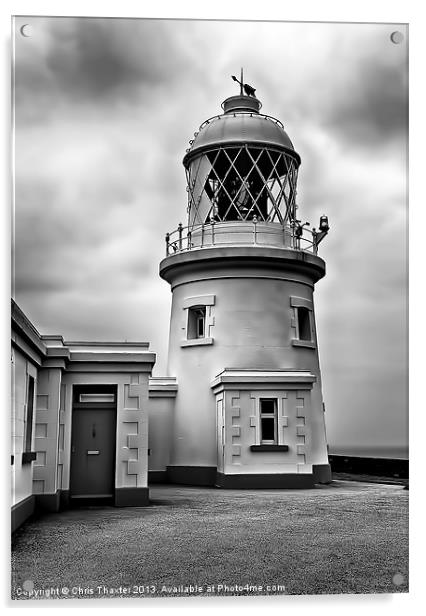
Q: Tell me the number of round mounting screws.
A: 4